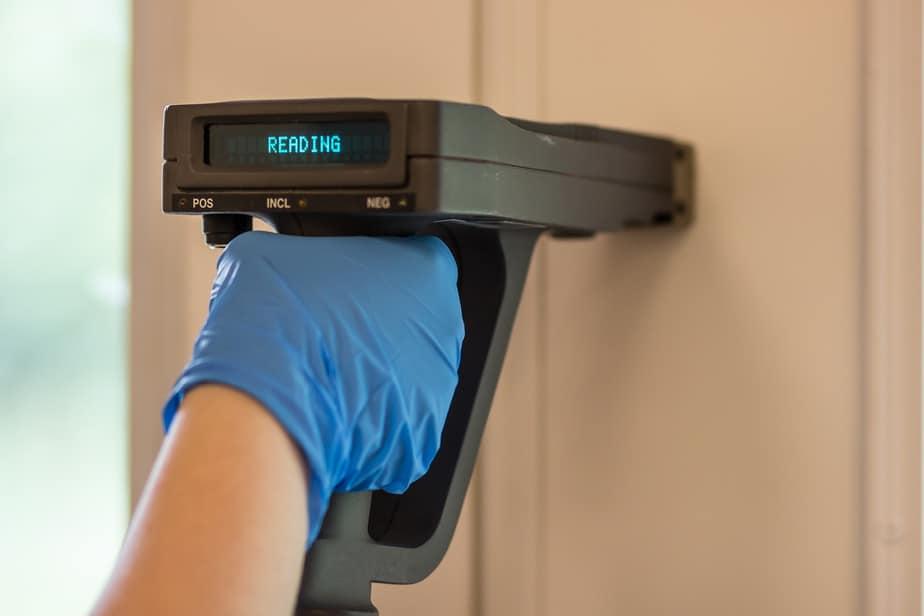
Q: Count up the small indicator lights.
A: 3